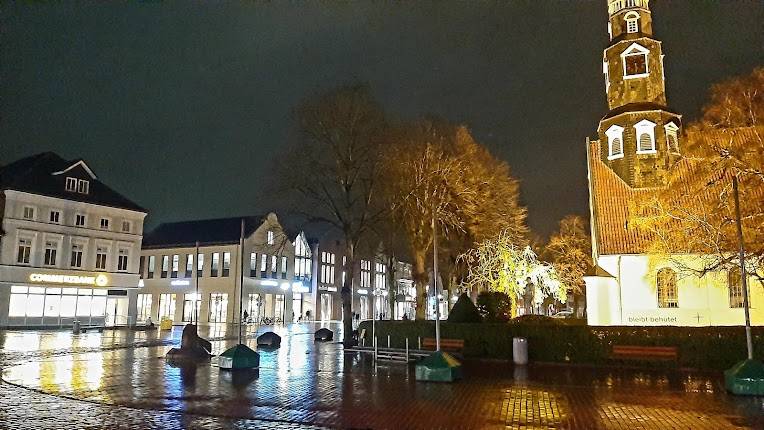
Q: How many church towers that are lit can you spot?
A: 1